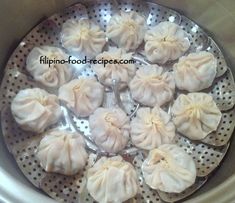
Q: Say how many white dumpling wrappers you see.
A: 15